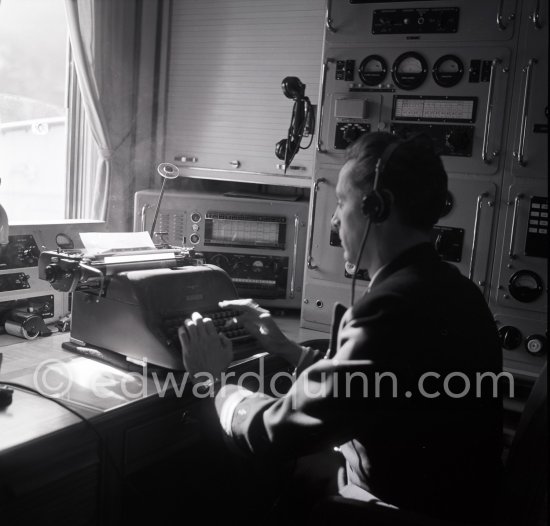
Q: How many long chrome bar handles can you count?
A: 11